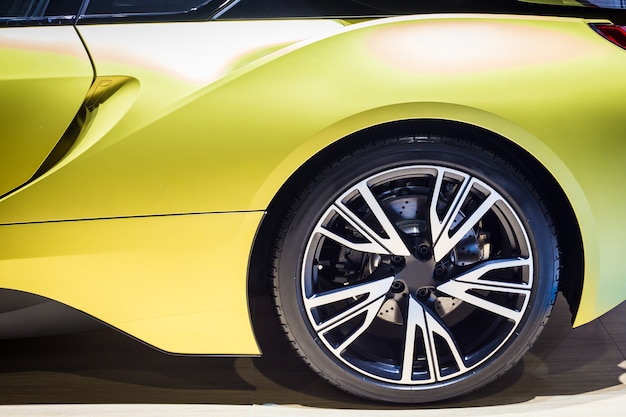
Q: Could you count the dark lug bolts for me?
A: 5